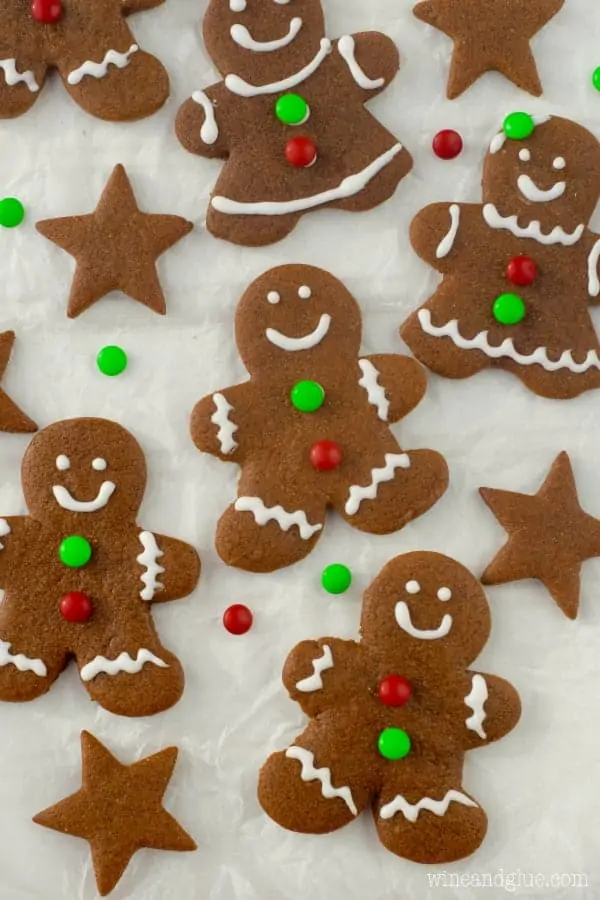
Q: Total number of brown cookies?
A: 11